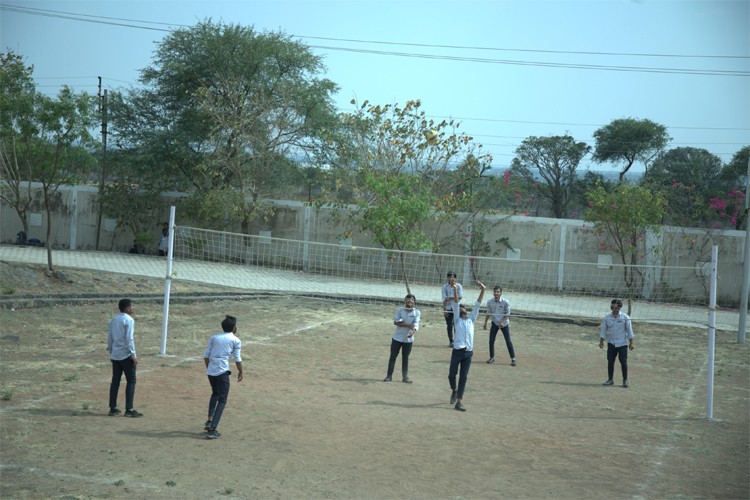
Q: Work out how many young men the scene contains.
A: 7